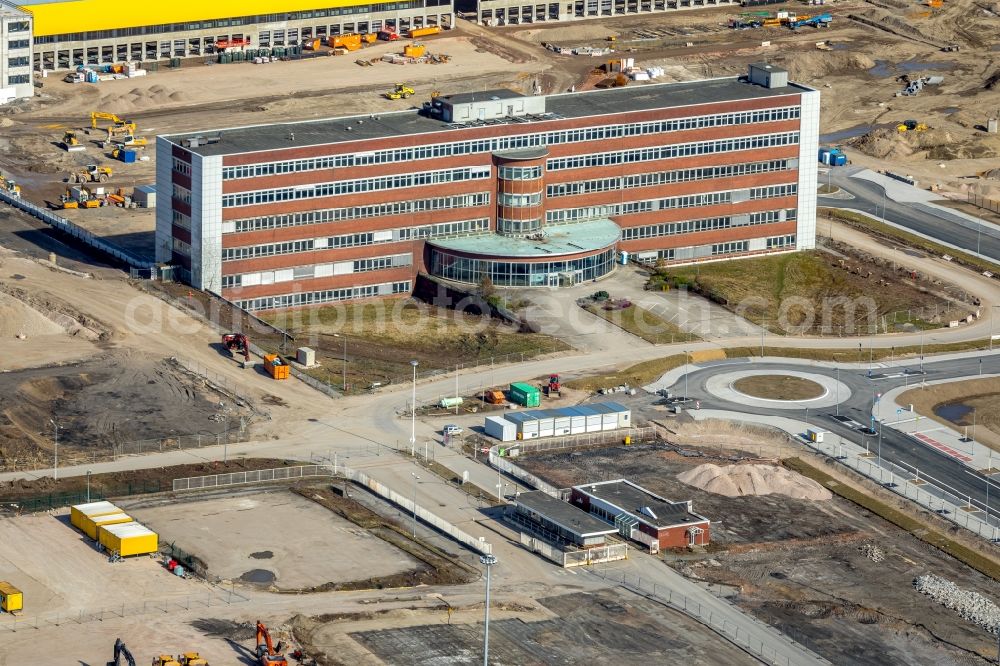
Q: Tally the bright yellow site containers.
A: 4